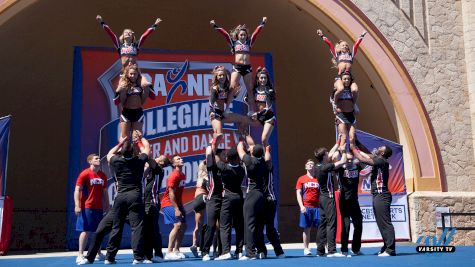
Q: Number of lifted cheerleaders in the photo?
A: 7